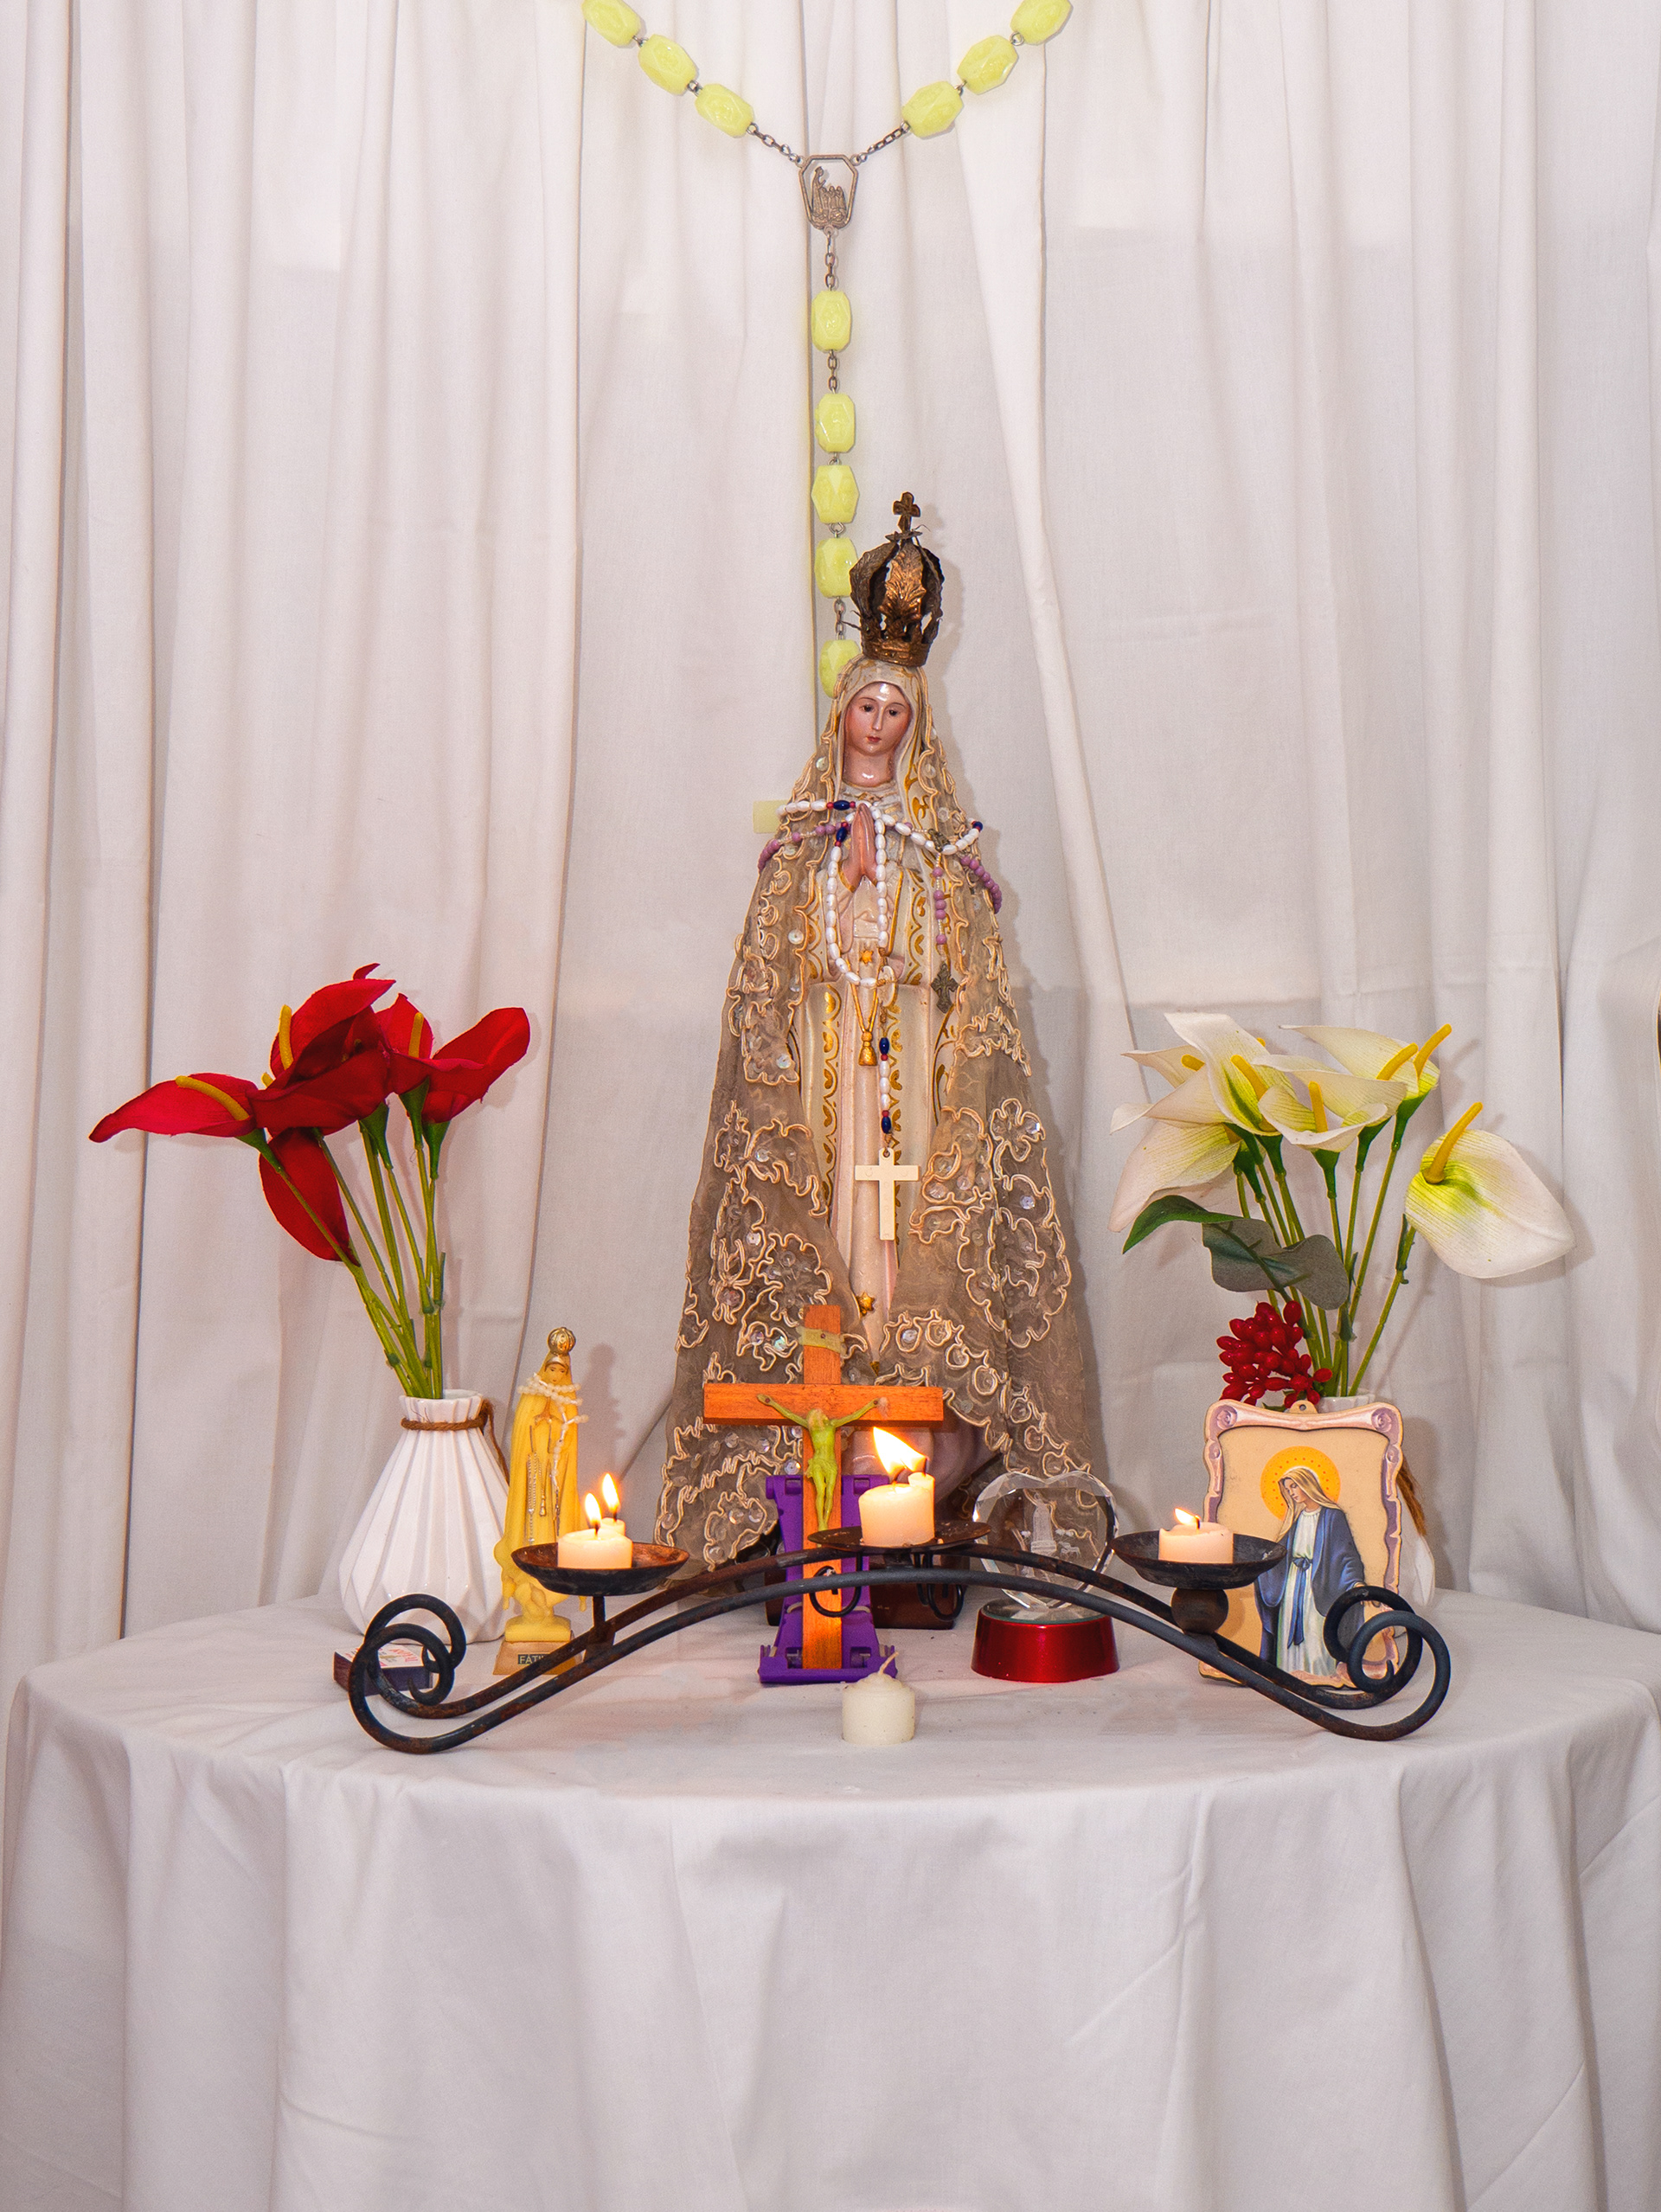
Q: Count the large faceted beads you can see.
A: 11